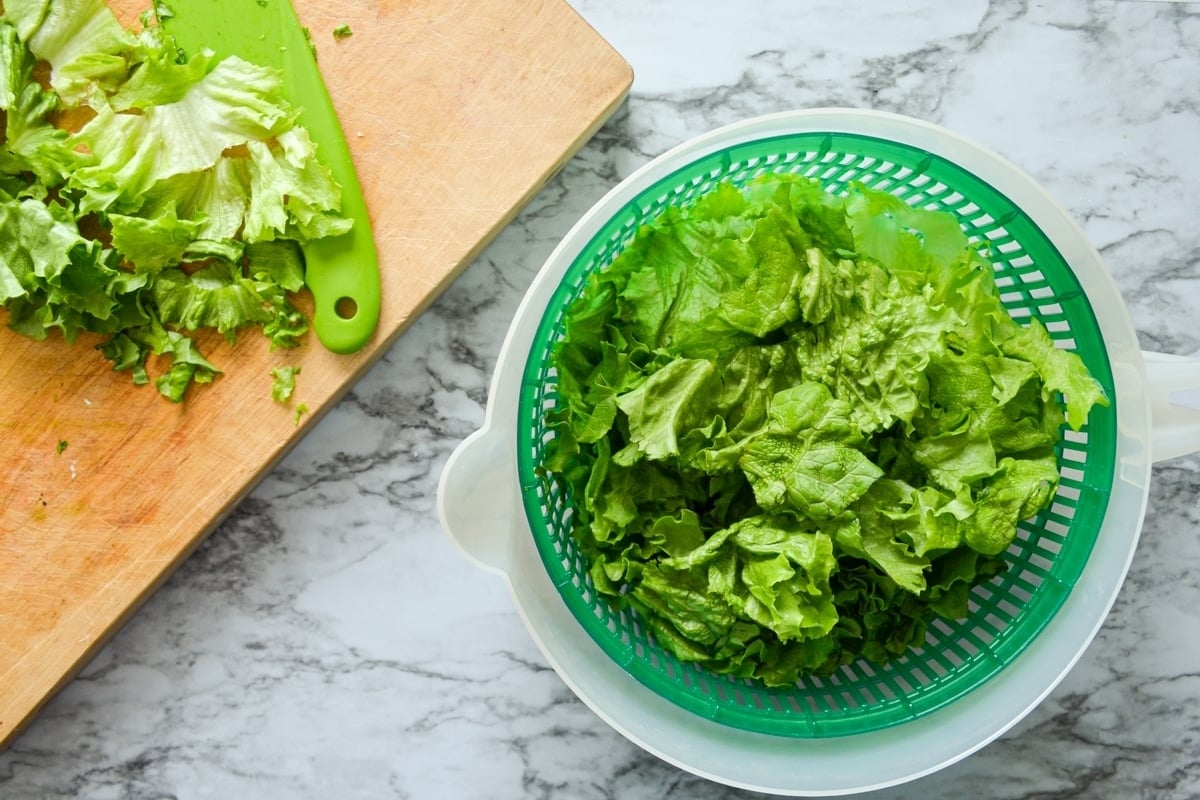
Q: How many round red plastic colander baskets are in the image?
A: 0